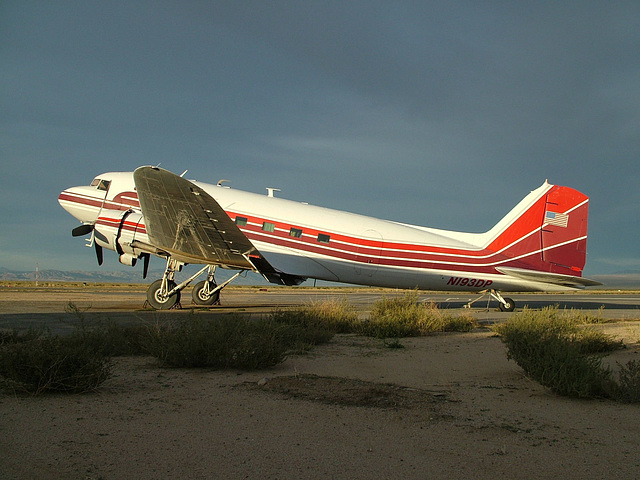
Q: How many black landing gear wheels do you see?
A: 3